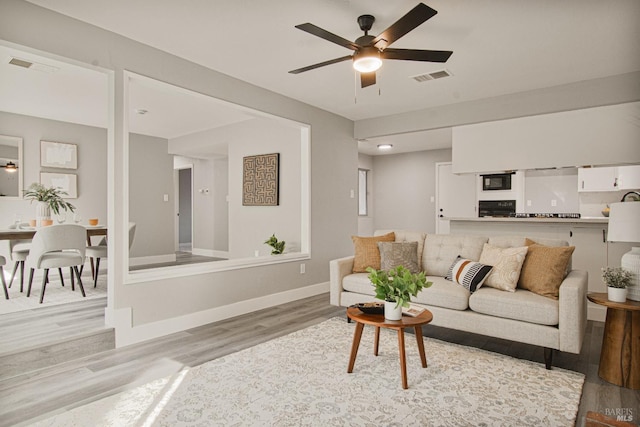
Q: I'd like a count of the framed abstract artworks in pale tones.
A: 2